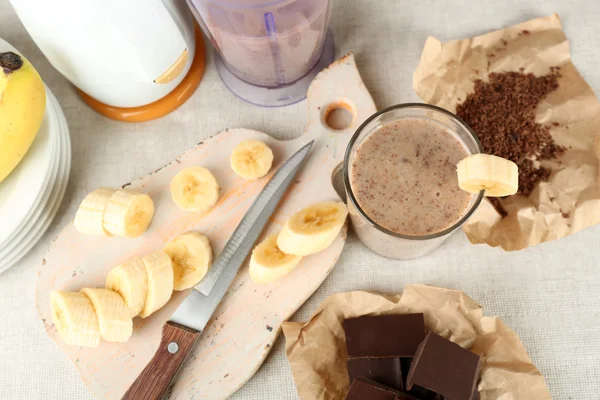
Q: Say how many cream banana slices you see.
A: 12